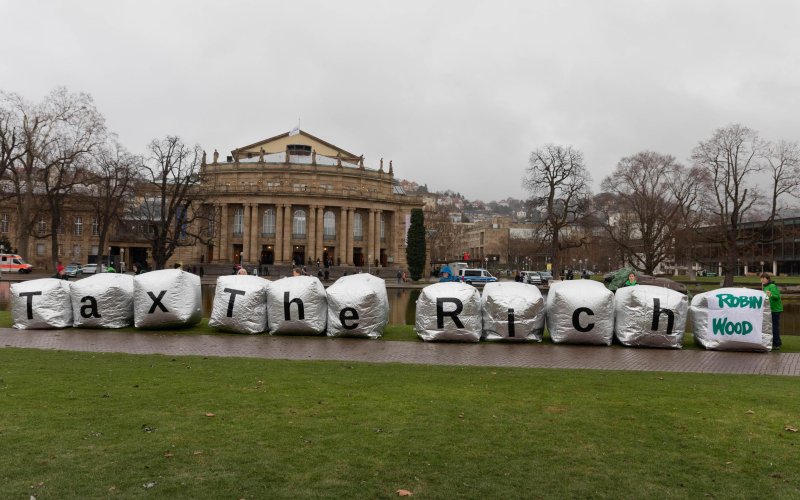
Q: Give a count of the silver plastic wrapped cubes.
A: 11